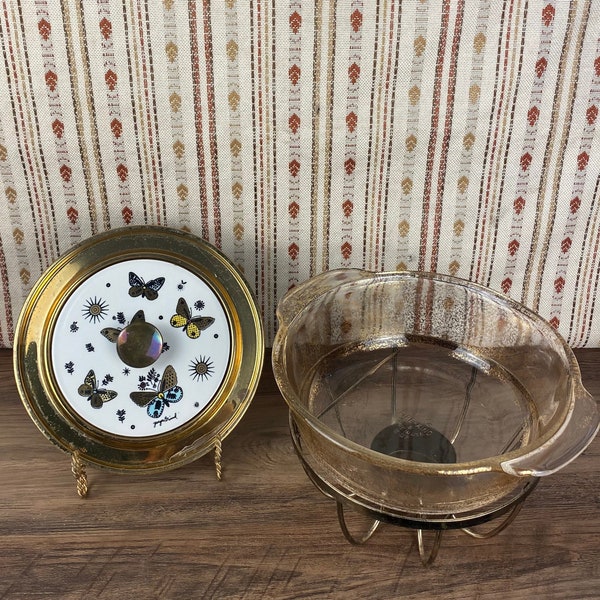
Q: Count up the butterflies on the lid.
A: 5